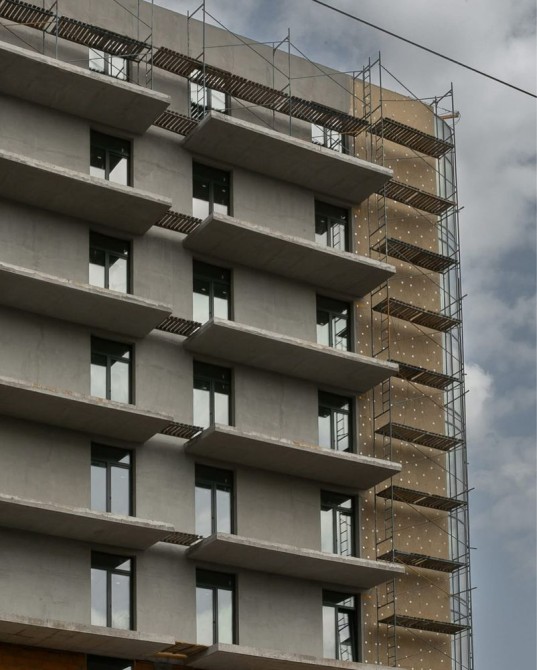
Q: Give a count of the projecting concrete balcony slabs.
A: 12